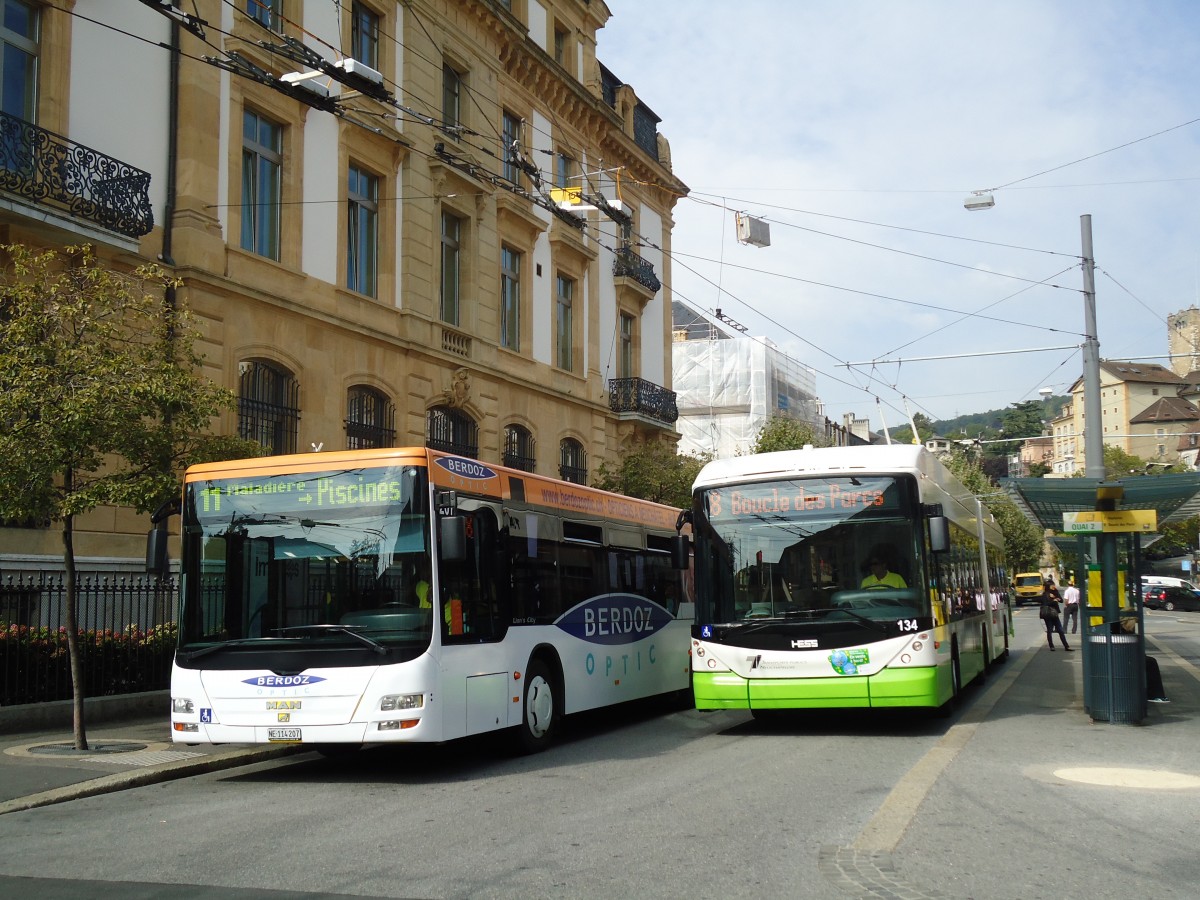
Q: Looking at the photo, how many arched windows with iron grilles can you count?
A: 5